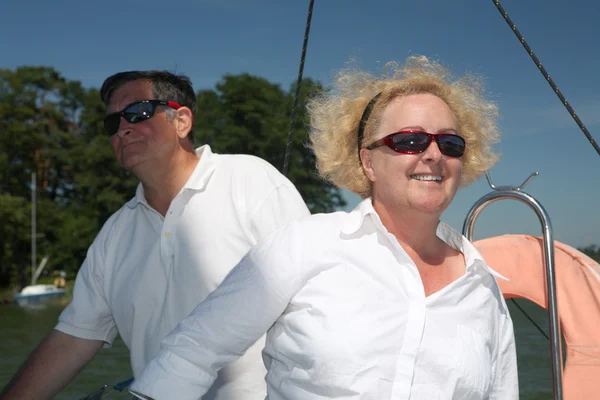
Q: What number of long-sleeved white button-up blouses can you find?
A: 1